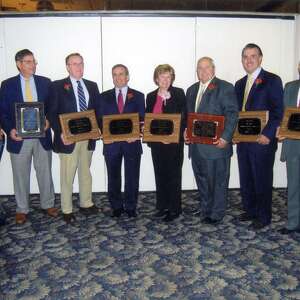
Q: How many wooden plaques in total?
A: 6